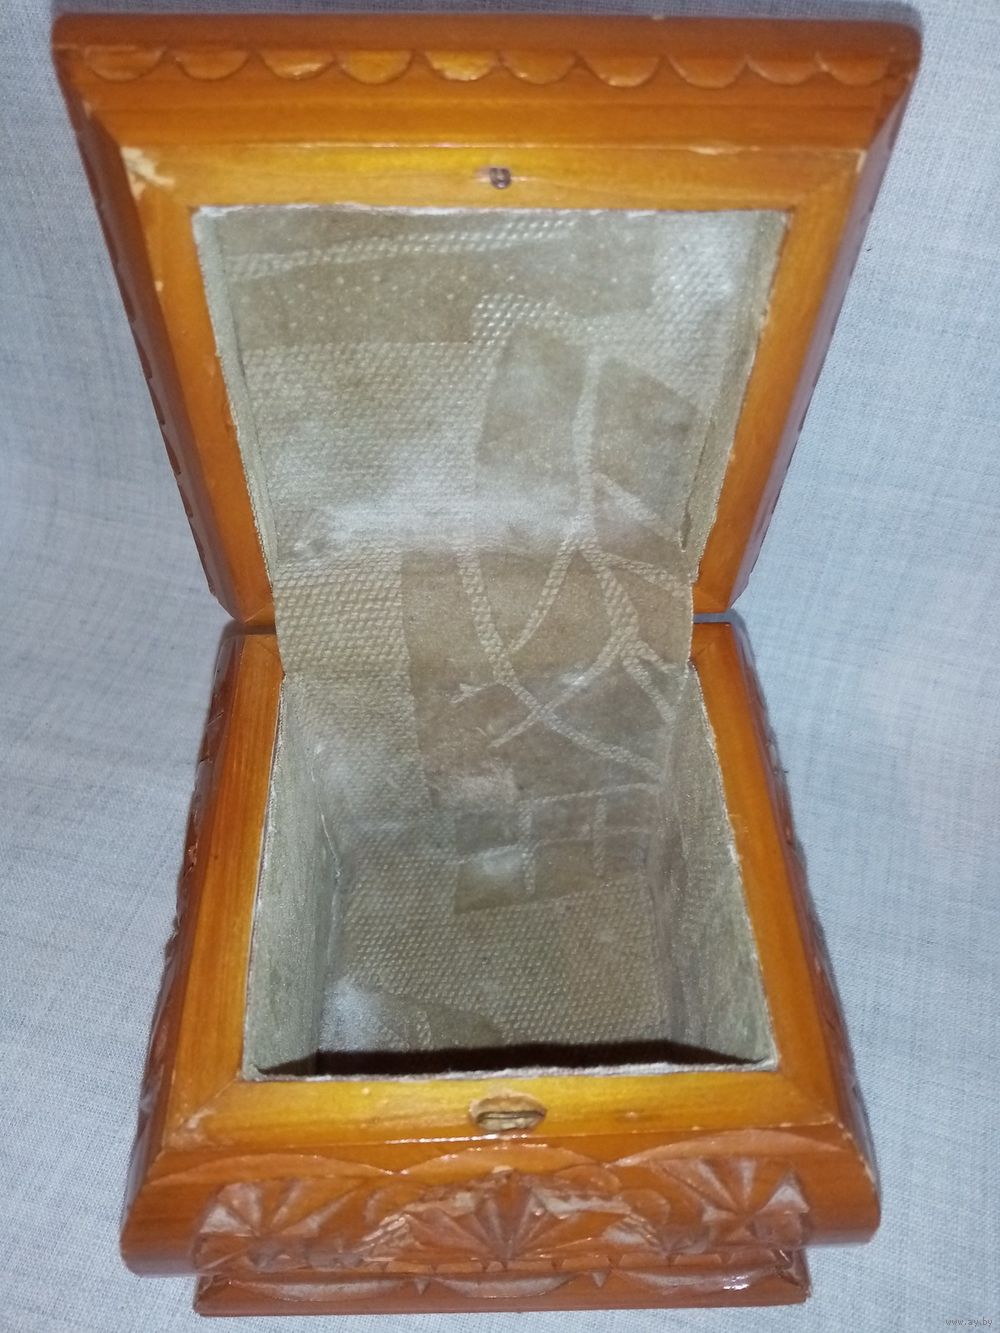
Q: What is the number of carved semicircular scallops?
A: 10